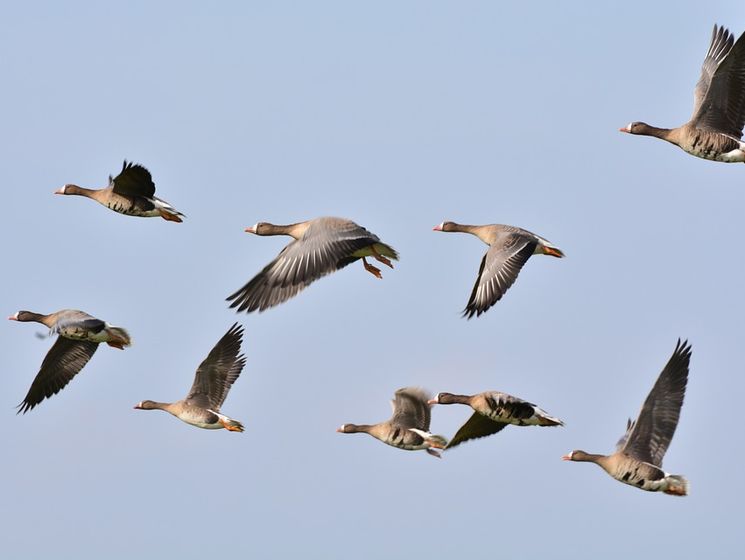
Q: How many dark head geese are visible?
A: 9